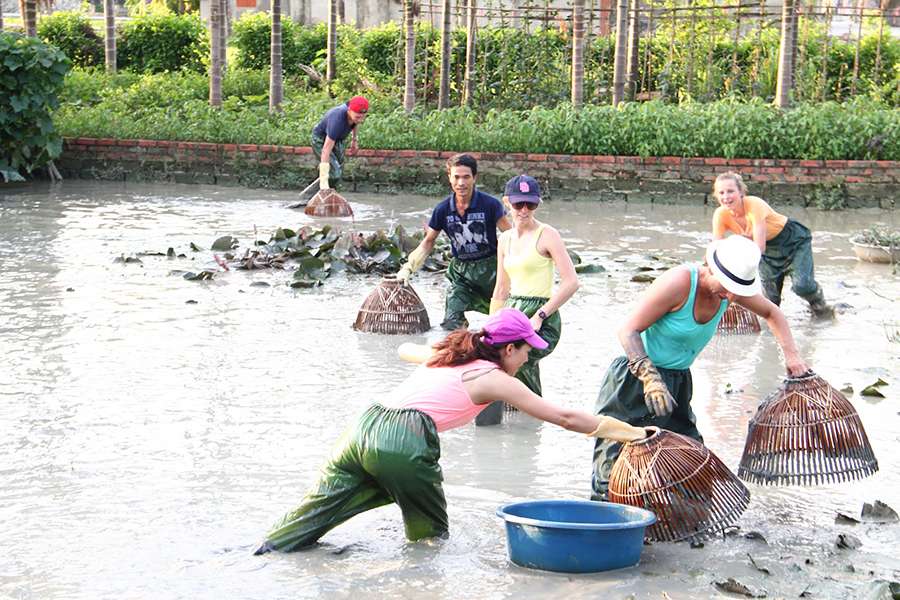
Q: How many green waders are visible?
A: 6